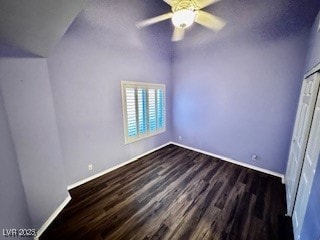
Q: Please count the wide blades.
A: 5